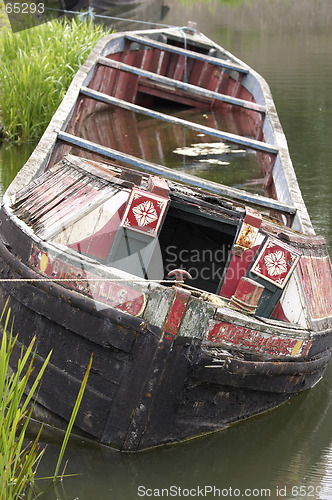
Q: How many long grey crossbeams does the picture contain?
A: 4